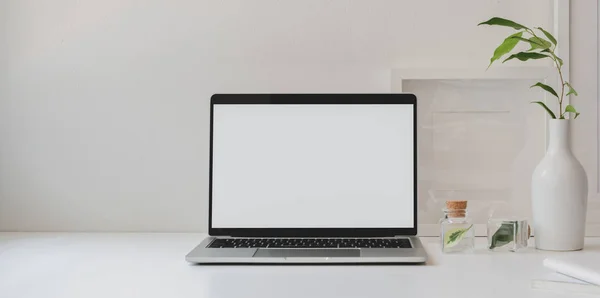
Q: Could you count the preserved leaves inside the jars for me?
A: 2